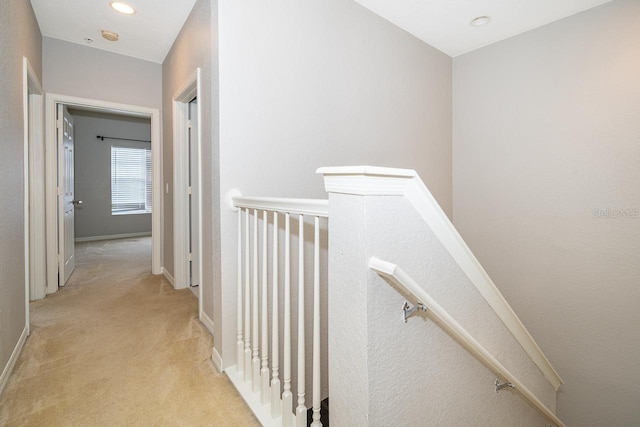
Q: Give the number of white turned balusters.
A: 8